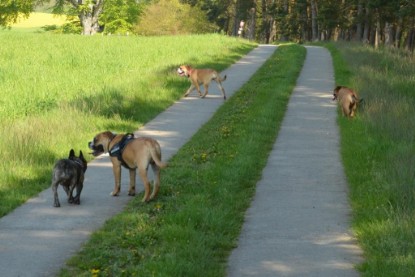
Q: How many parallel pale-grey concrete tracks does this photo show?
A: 2